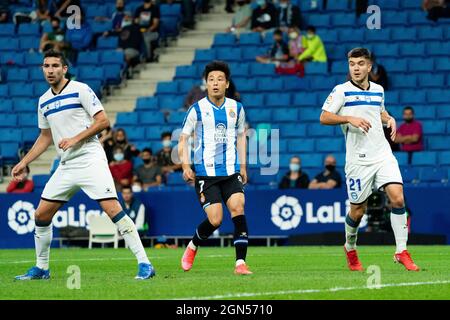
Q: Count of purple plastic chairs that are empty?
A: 0